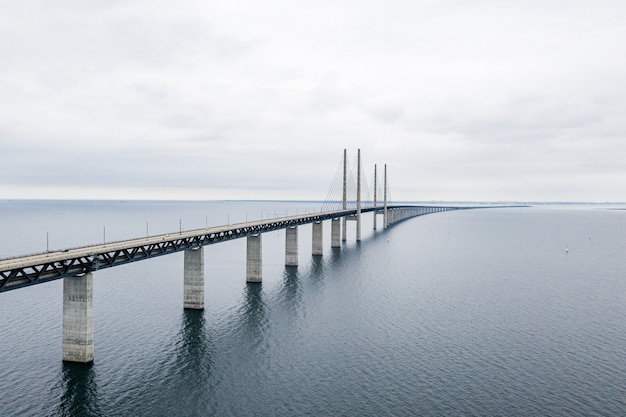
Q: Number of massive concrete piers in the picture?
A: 6